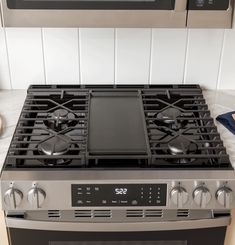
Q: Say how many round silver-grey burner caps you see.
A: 4